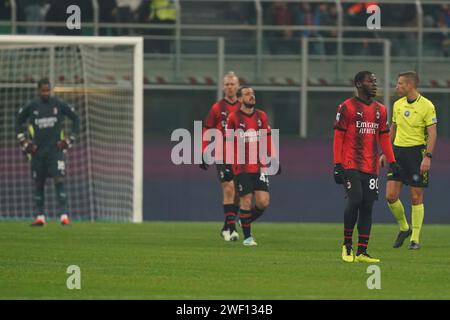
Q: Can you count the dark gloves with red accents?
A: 2